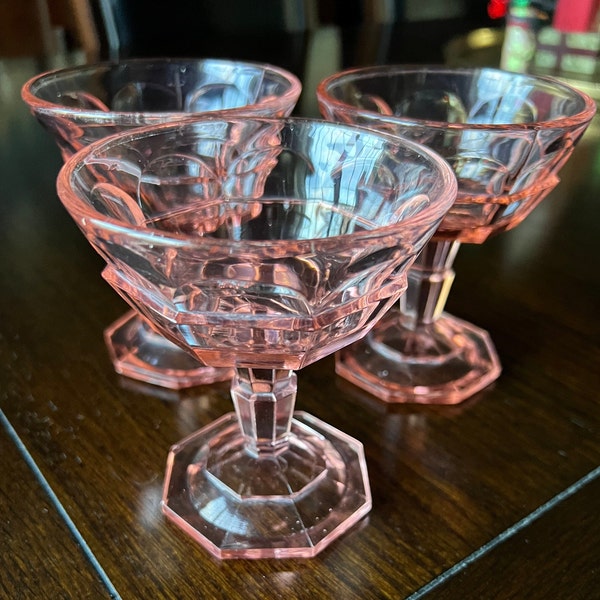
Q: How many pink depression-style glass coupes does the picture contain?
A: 3